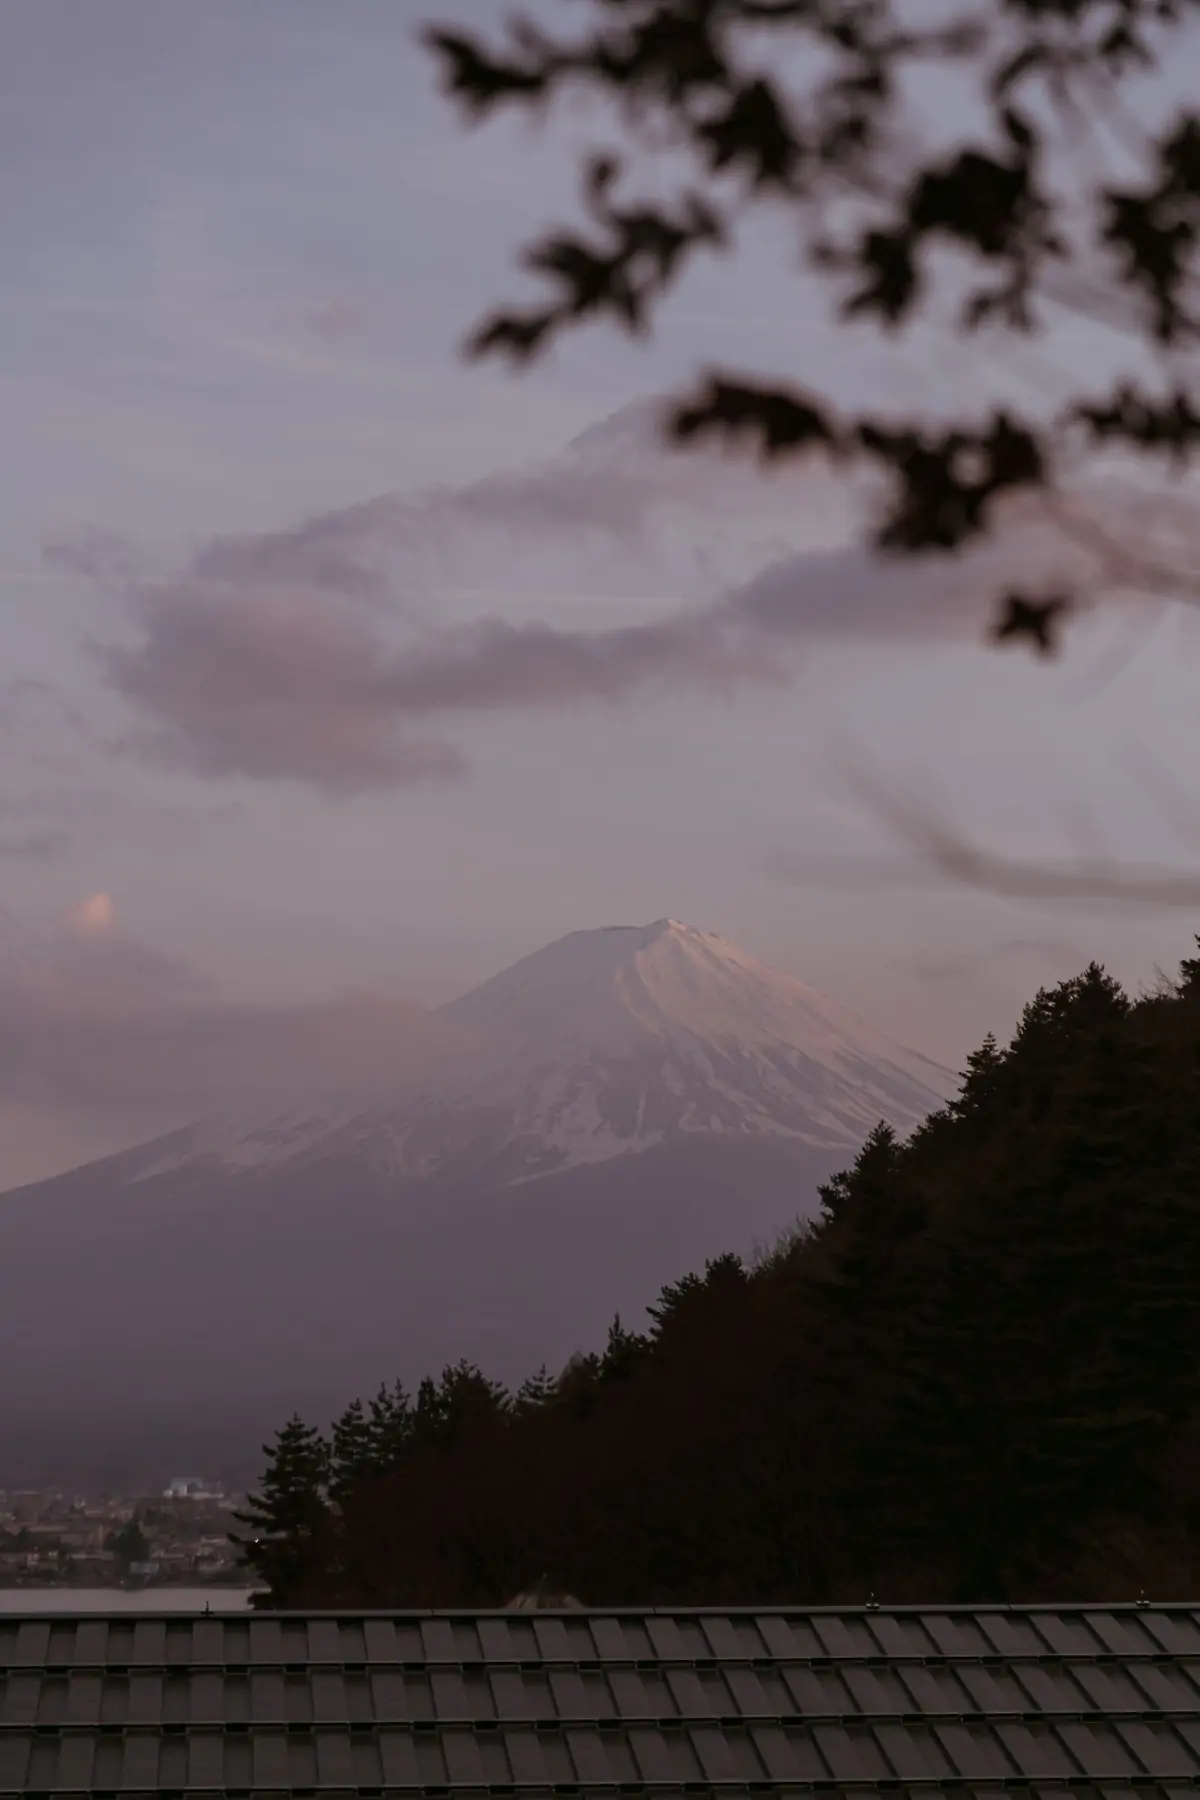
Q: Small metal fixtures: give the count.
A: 3